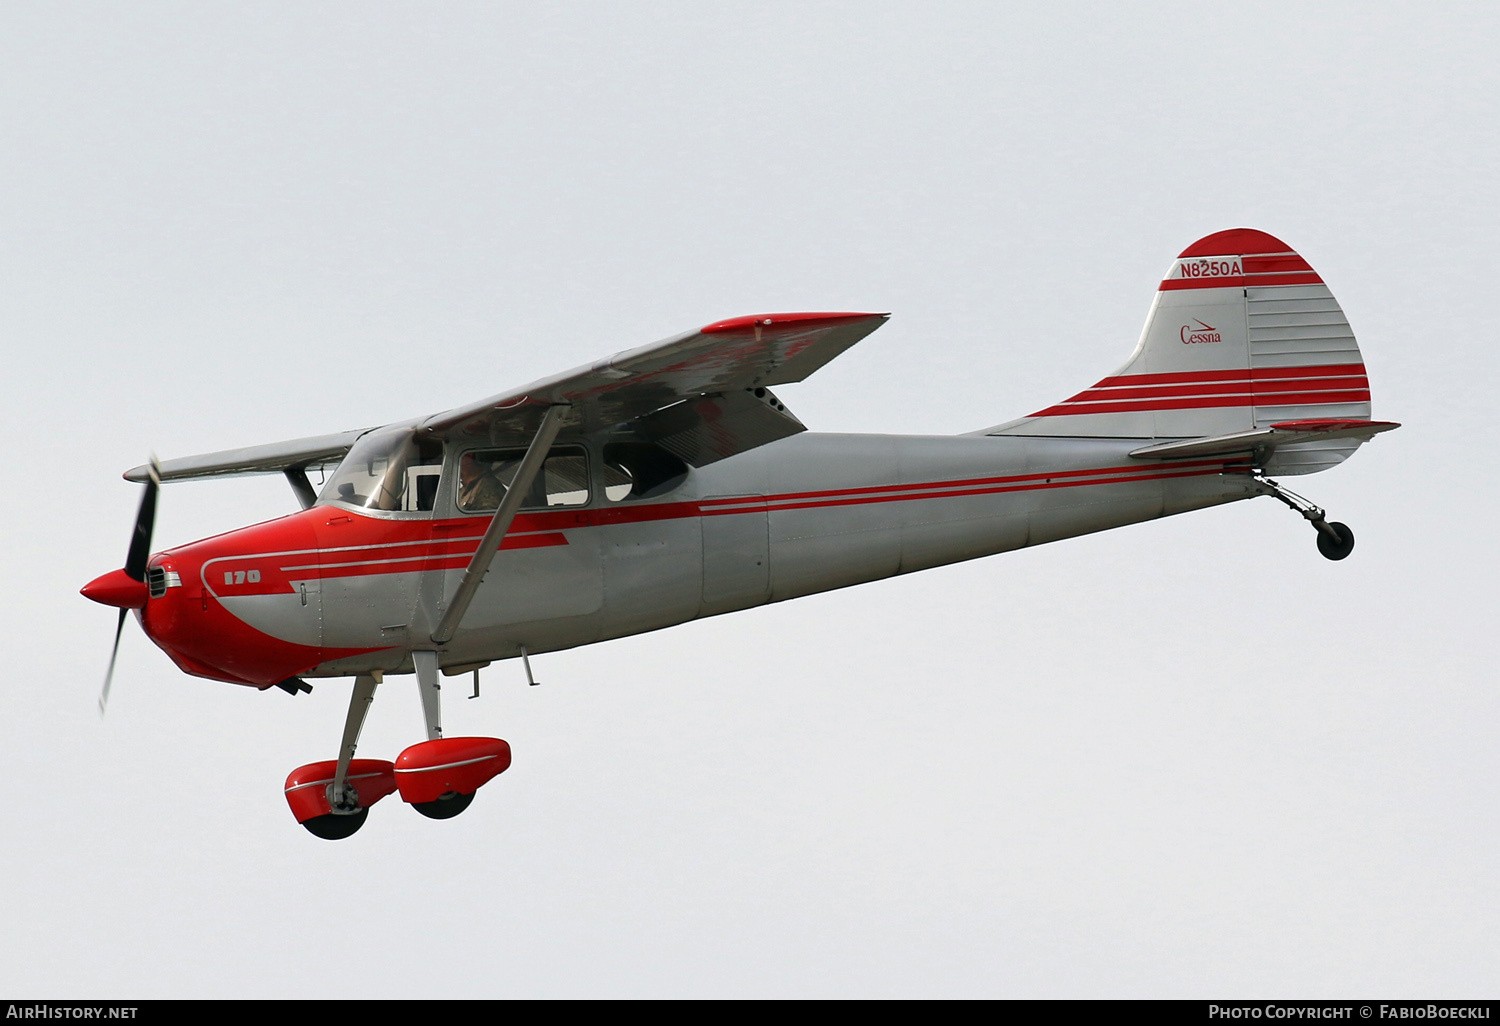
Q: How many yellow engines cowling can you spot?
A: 0